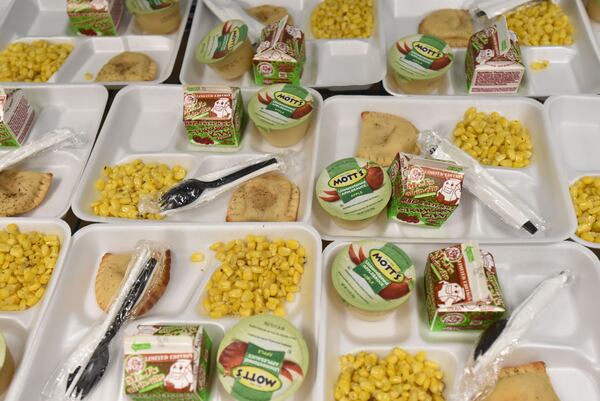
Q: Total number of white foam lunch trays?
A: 11